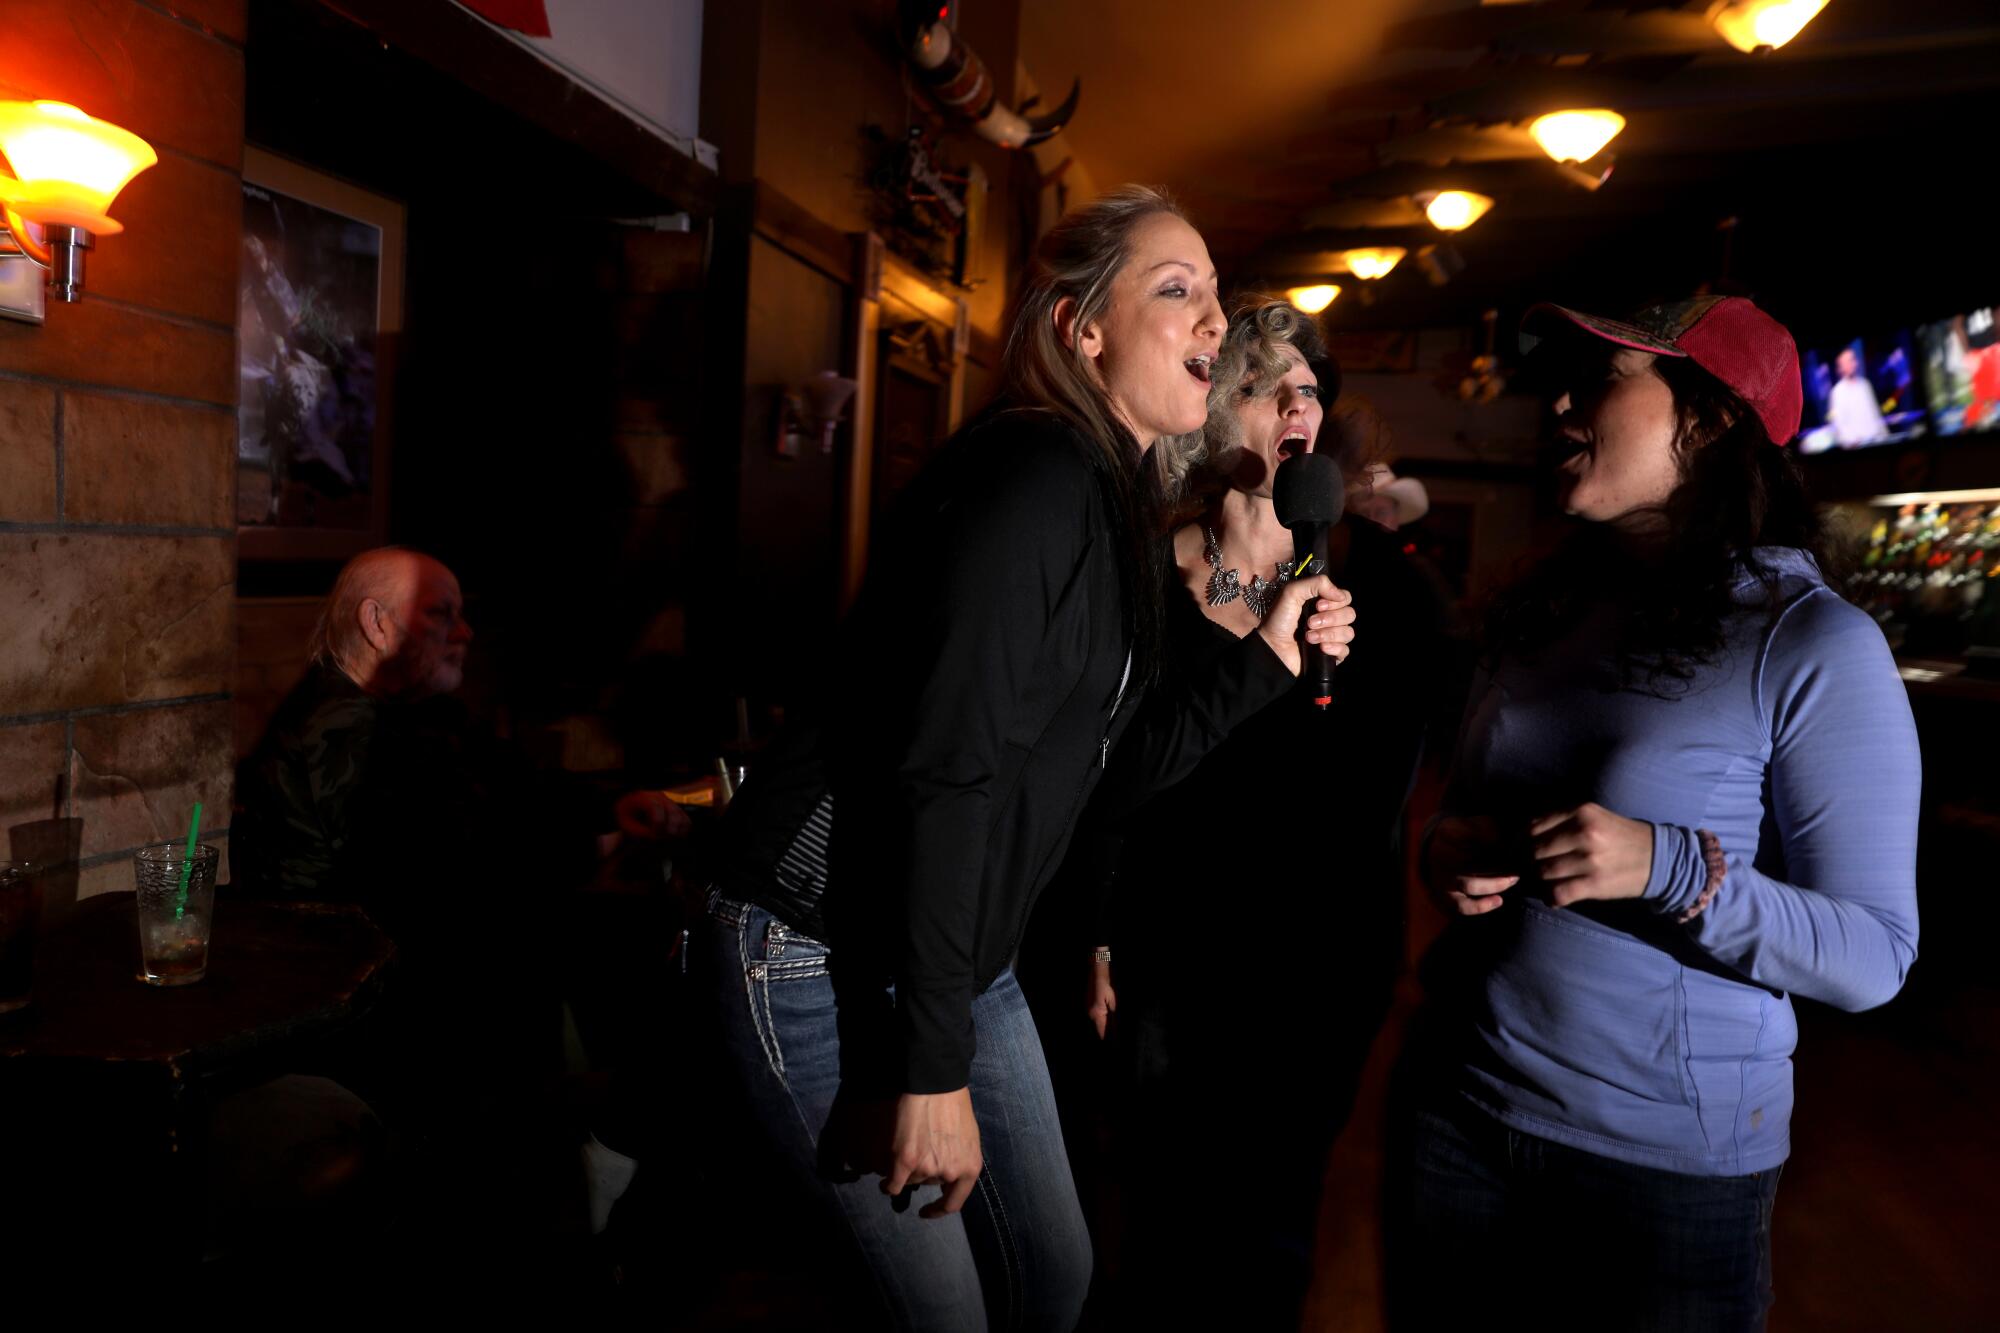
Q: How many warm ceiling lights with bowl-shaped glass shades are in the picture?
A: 5